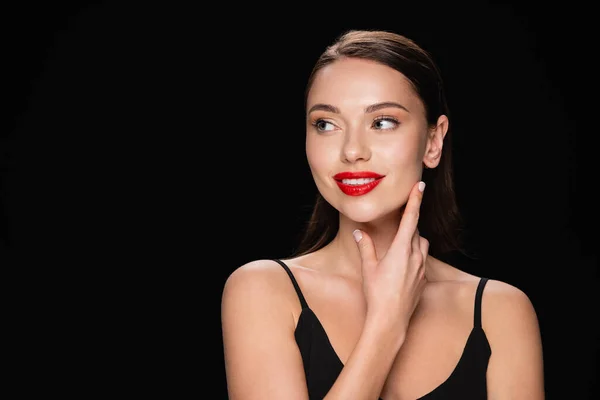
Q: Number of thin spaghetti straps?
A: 2